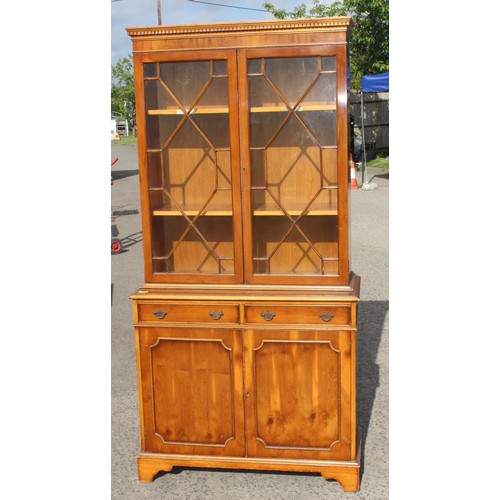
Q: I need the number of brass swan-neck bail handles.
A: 4